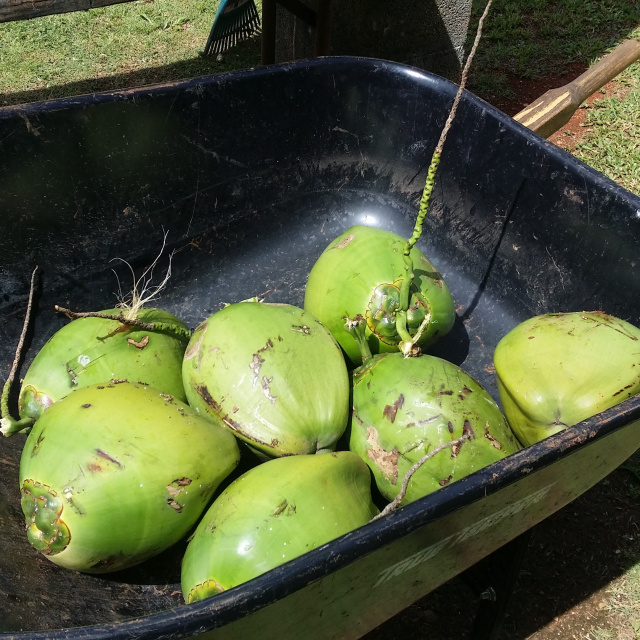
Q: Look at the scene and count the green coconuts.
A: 7